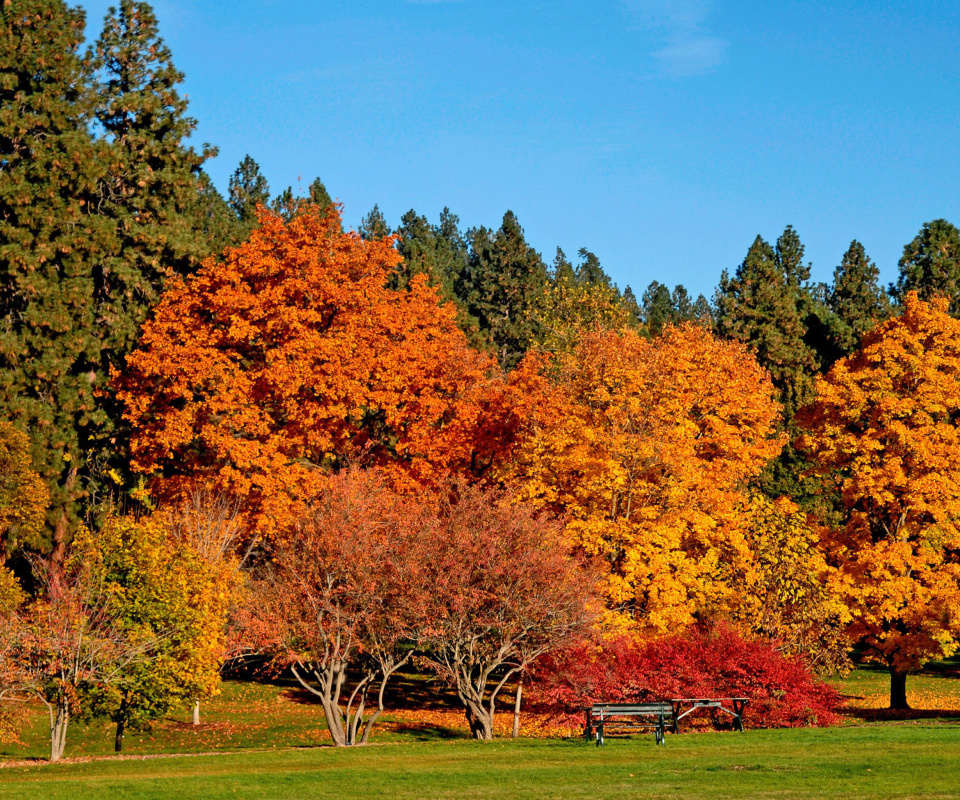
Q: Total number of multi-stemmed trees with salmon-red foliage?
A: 2